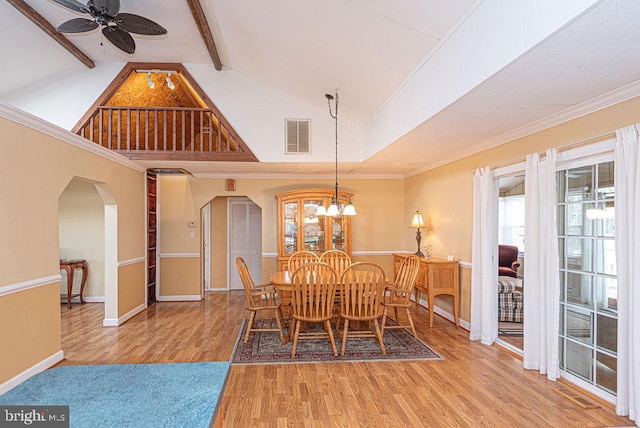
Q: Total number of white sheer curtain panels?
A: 3